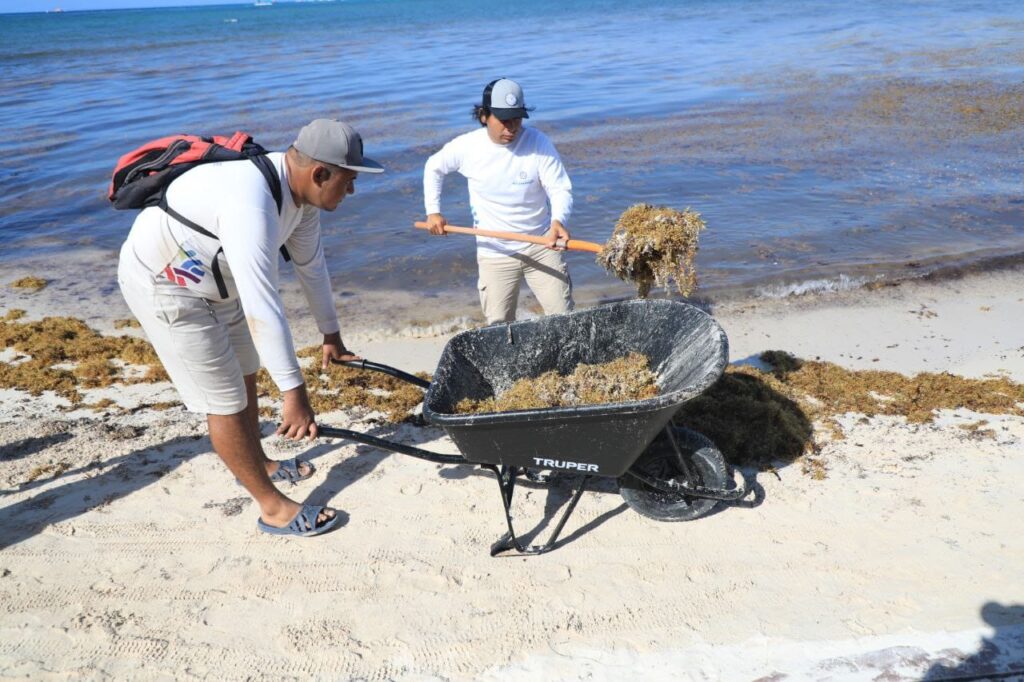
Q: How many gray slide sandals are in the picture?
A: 2